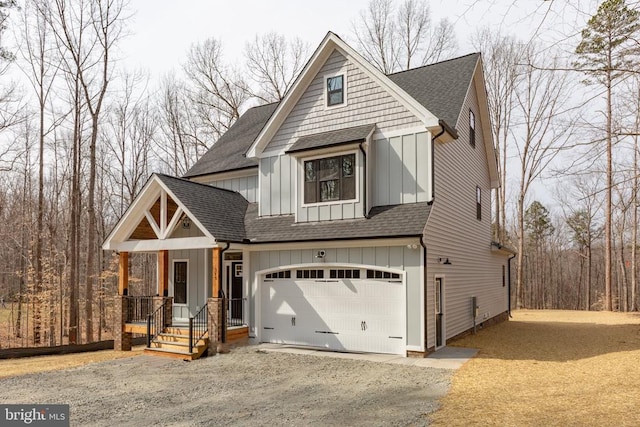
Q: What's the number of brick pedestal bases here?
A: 3